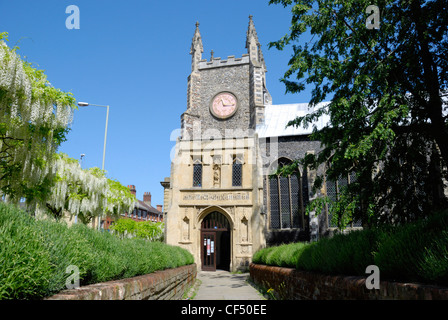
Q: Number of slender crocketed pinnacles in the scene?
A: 2